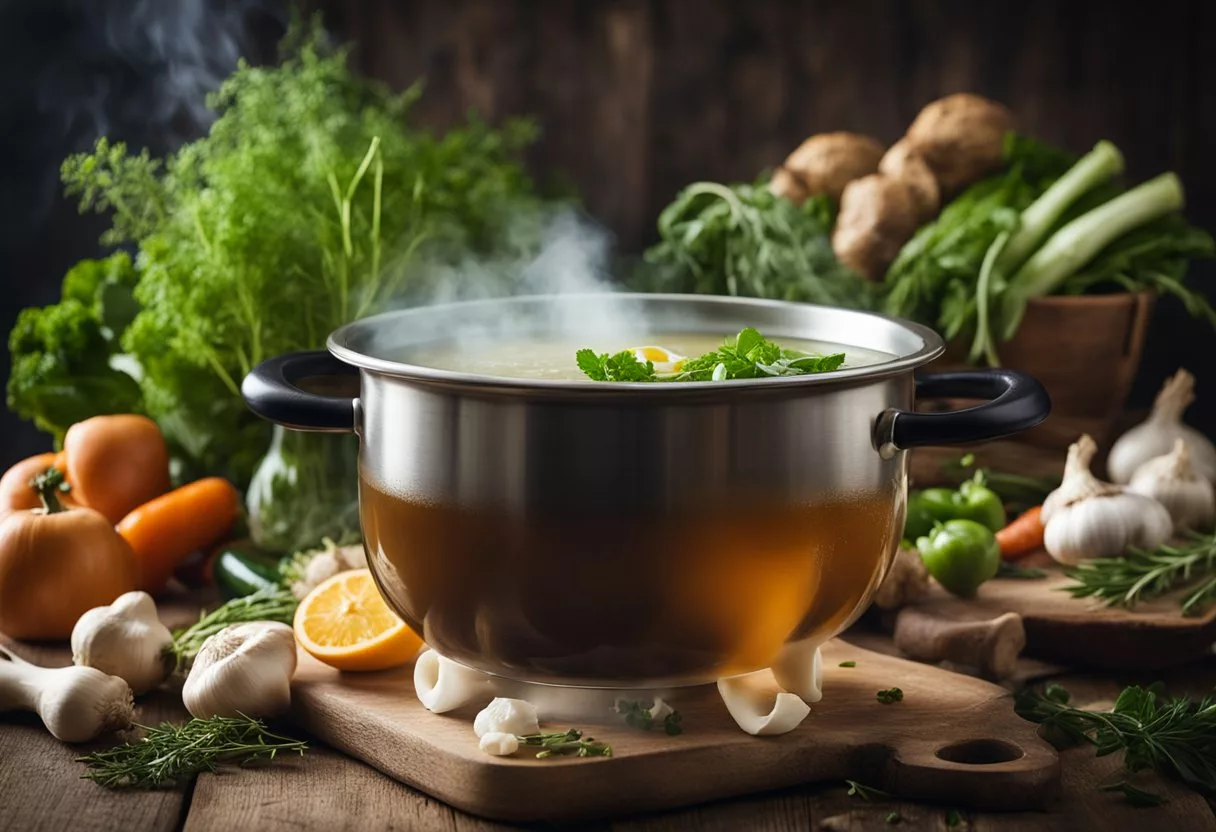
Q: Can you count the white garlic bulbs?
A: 6